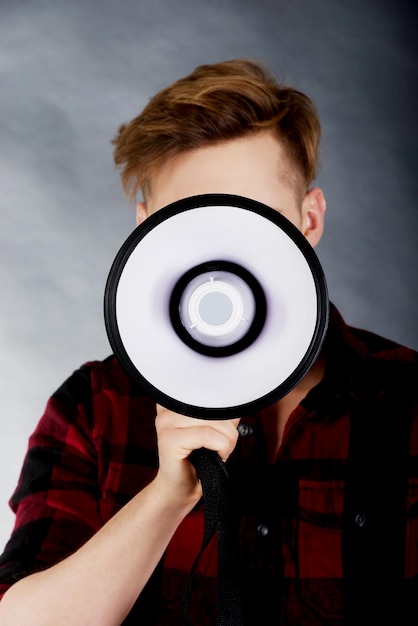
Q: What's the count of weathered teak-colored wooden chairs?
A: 0